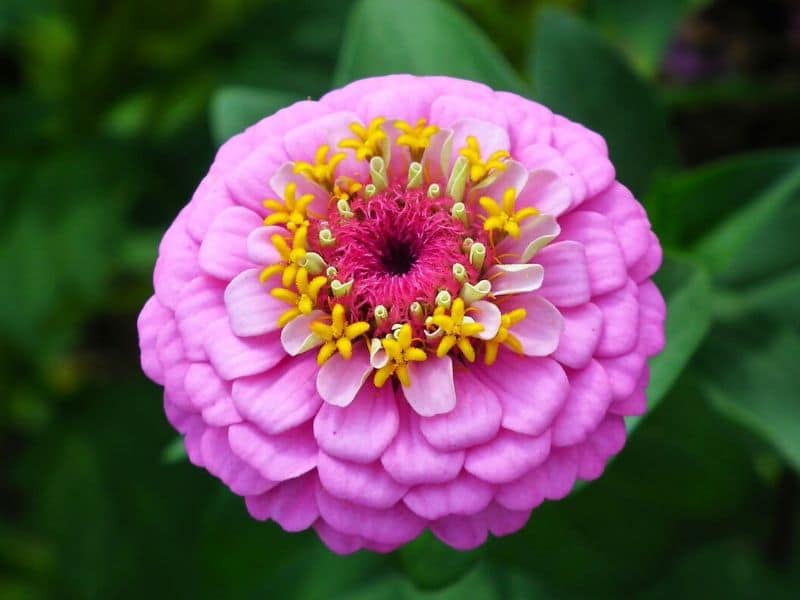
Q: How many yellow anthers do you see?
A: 12